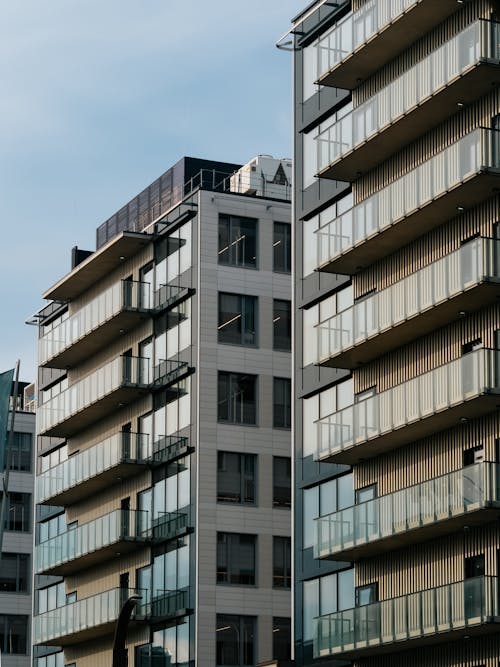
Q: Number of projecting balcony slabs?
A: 12